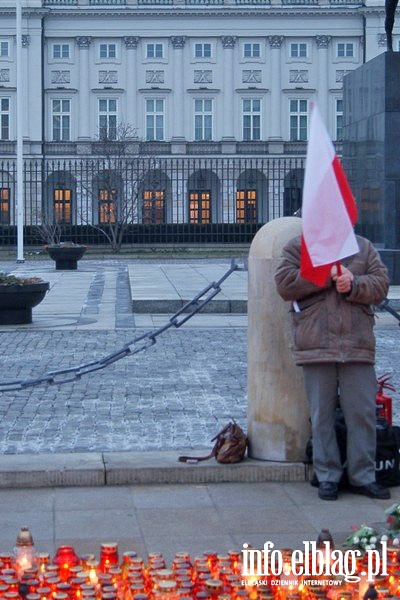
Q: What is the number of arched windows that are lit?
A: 6